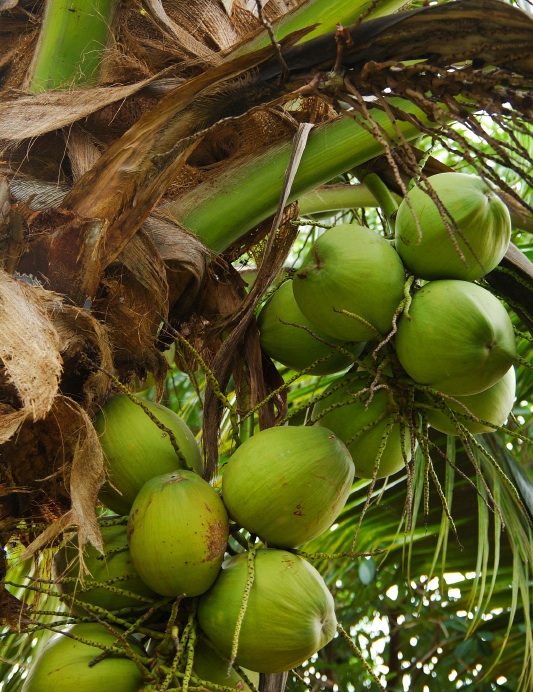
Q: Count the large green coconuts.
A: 13